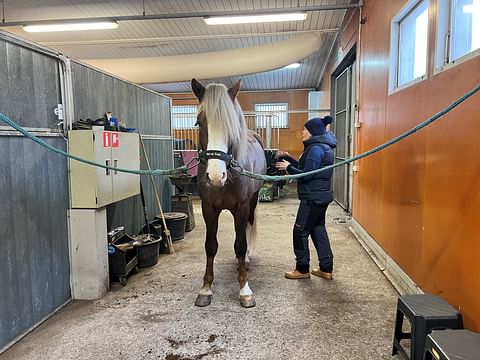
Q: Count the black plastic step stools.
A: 2